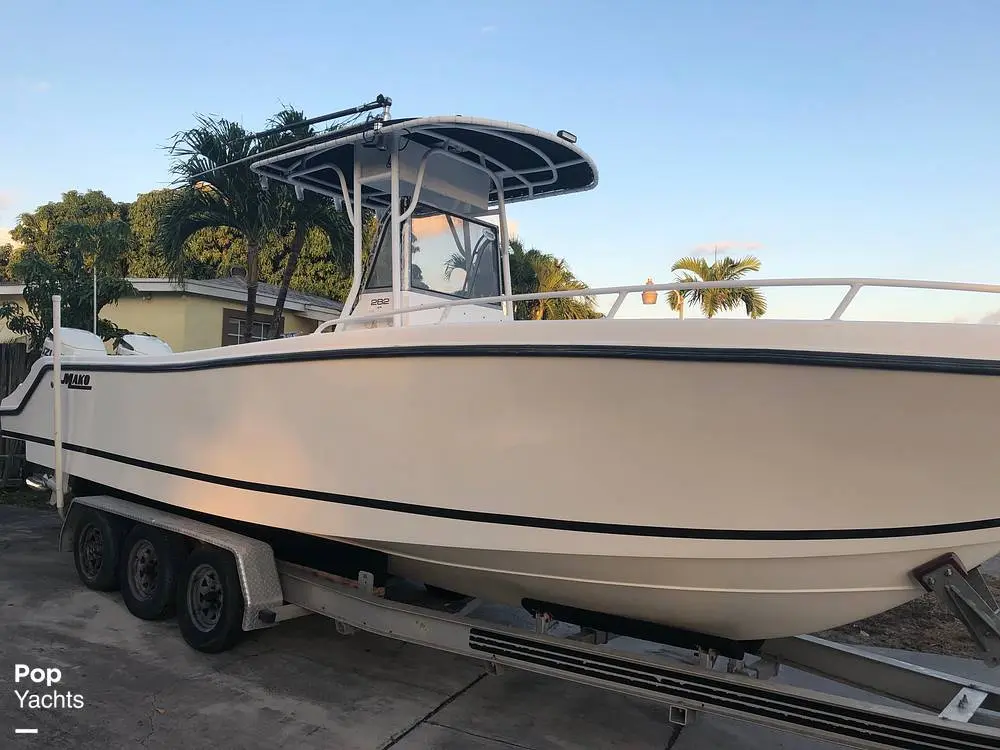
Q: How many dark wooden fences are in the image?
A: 1